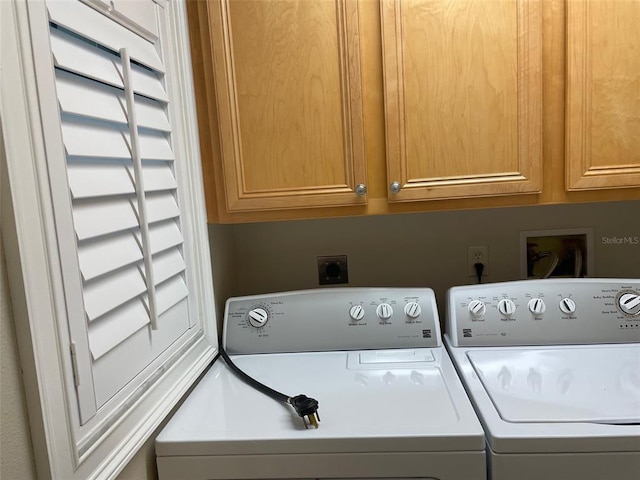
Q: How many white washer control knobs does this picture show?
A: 5